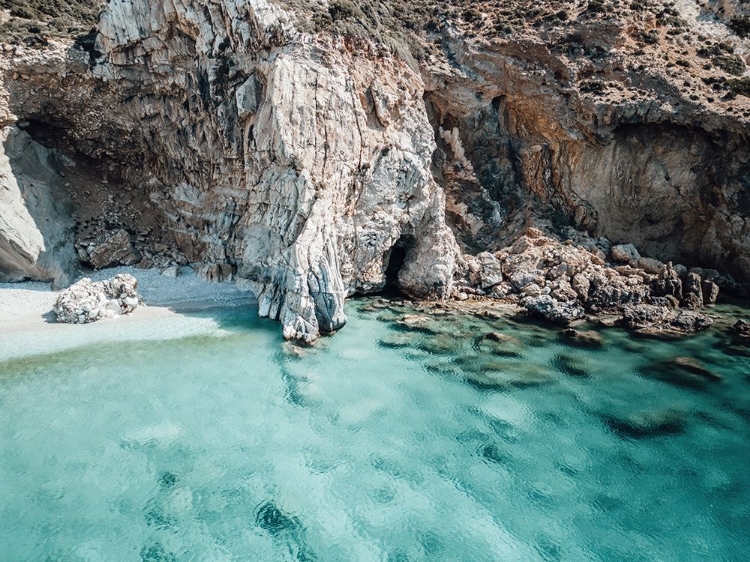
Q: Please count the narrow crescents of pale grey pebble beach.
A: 1